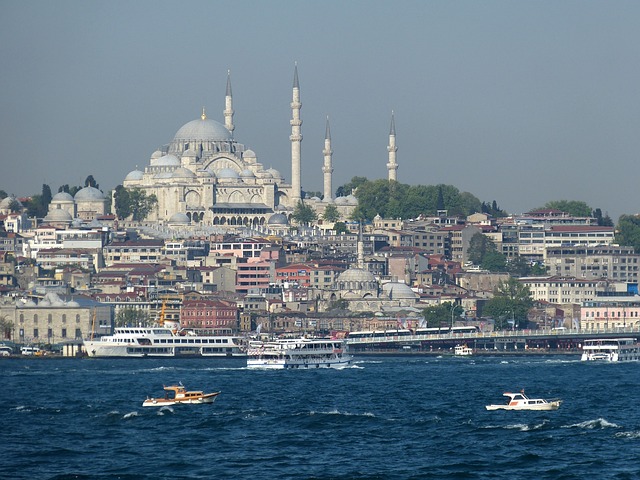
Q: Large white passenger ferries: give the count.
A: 3